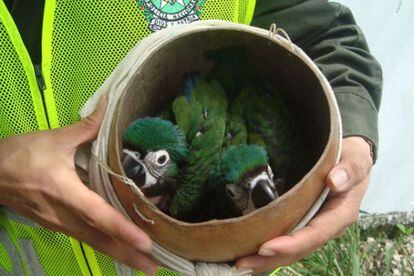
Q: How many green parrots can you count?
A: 2